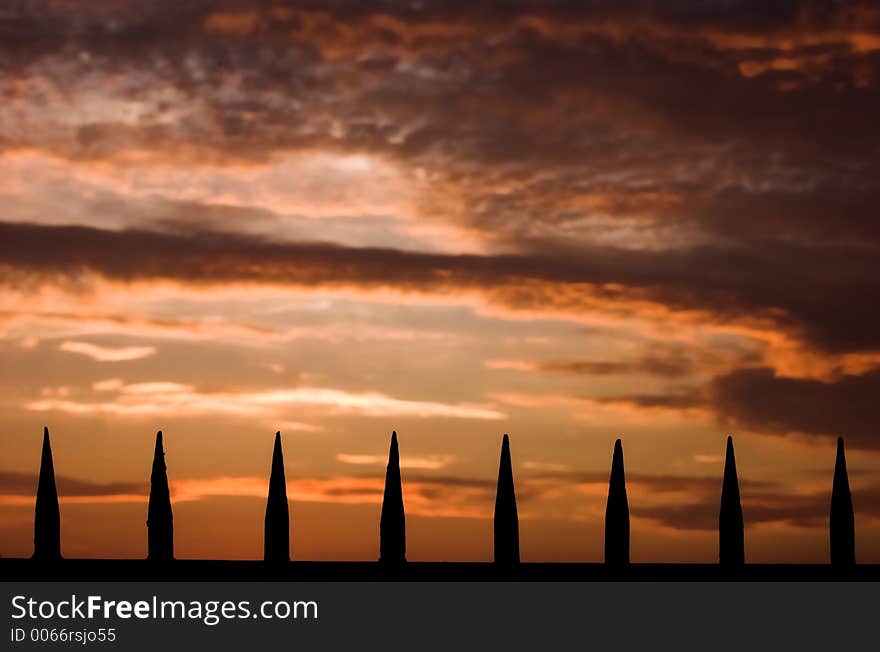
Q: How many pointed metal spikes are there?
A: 8